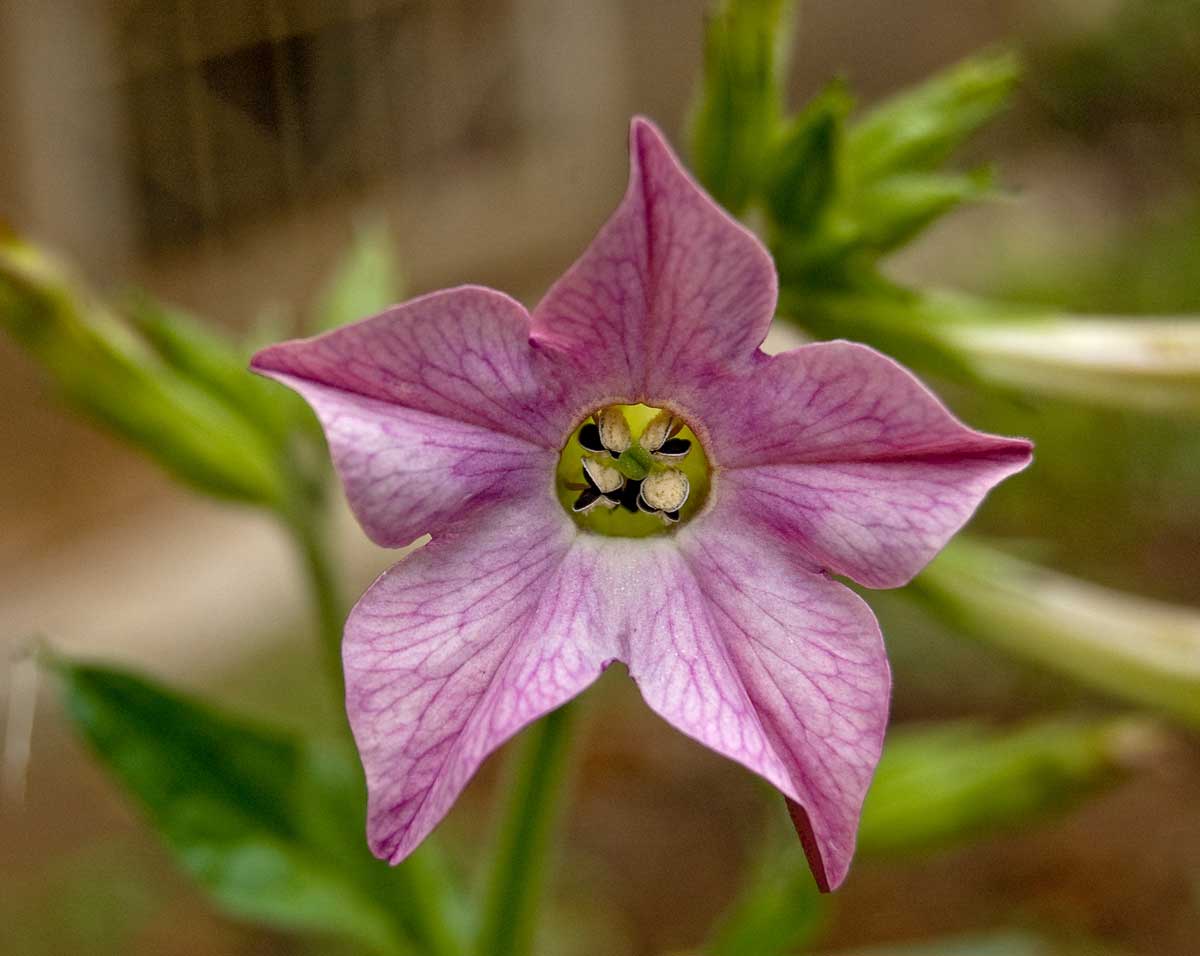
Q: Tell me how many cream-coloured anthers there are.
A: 4